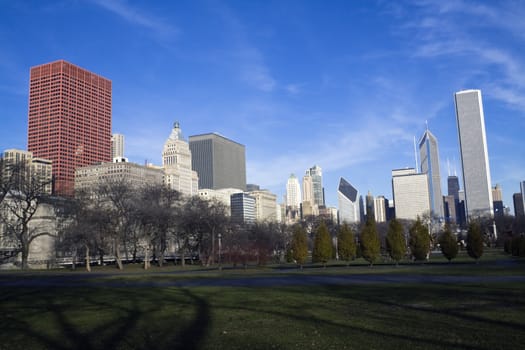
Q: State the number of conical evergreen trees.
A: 8